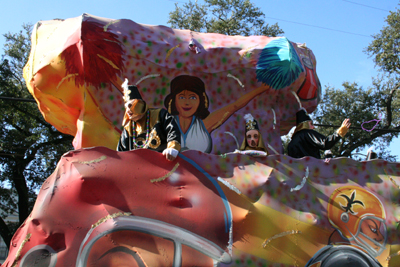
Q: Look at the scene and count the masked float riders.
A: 3